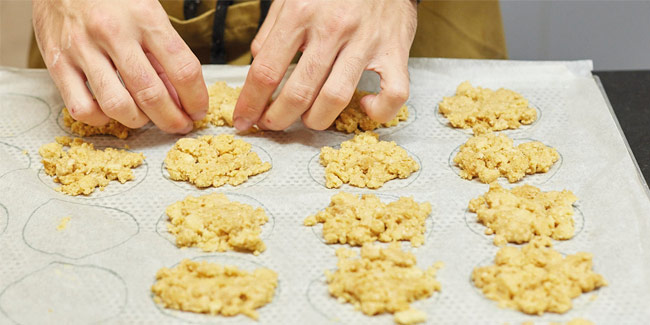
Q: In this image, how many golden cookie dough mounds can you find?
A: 14